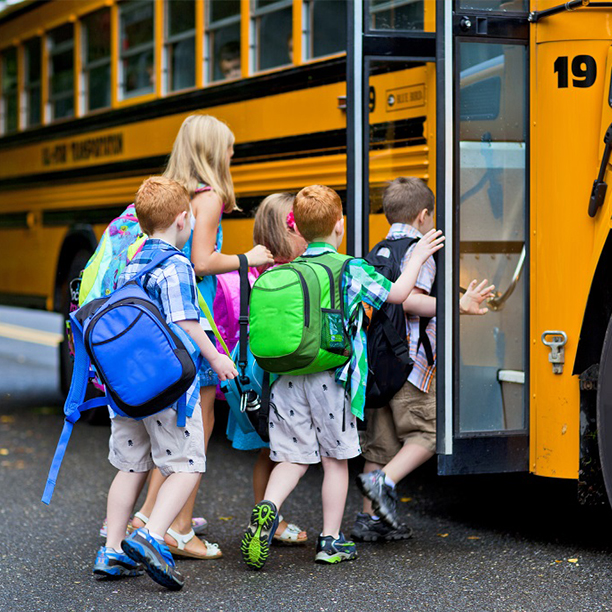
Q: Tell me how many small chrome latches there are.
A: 1